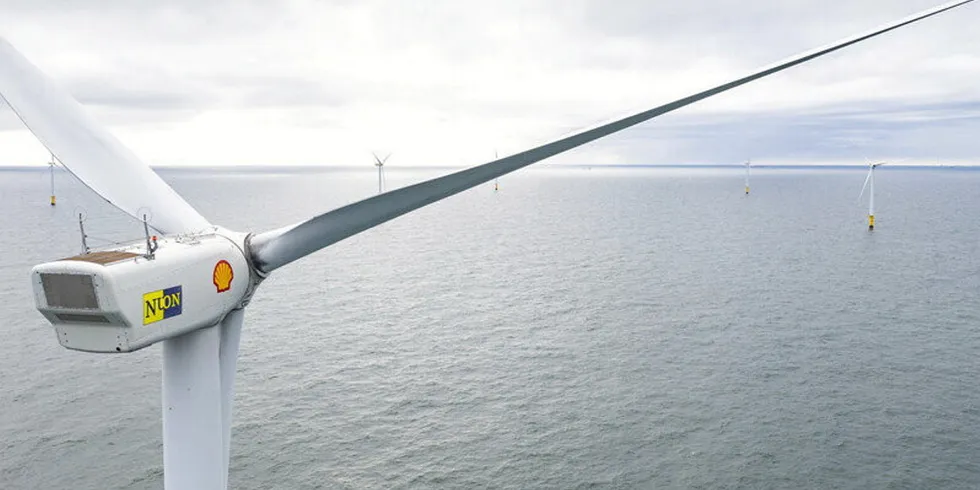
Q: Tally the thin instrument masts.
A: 2